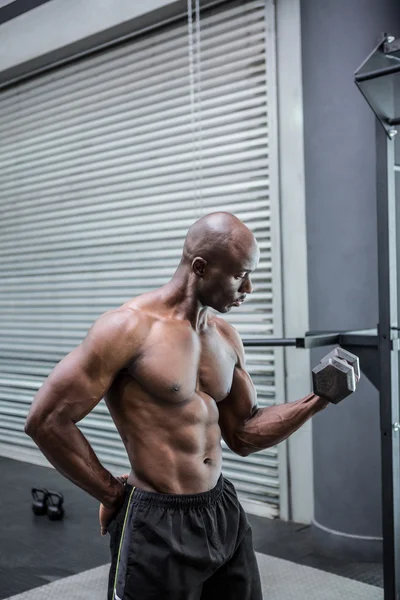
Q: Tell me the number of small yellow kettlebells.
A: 0